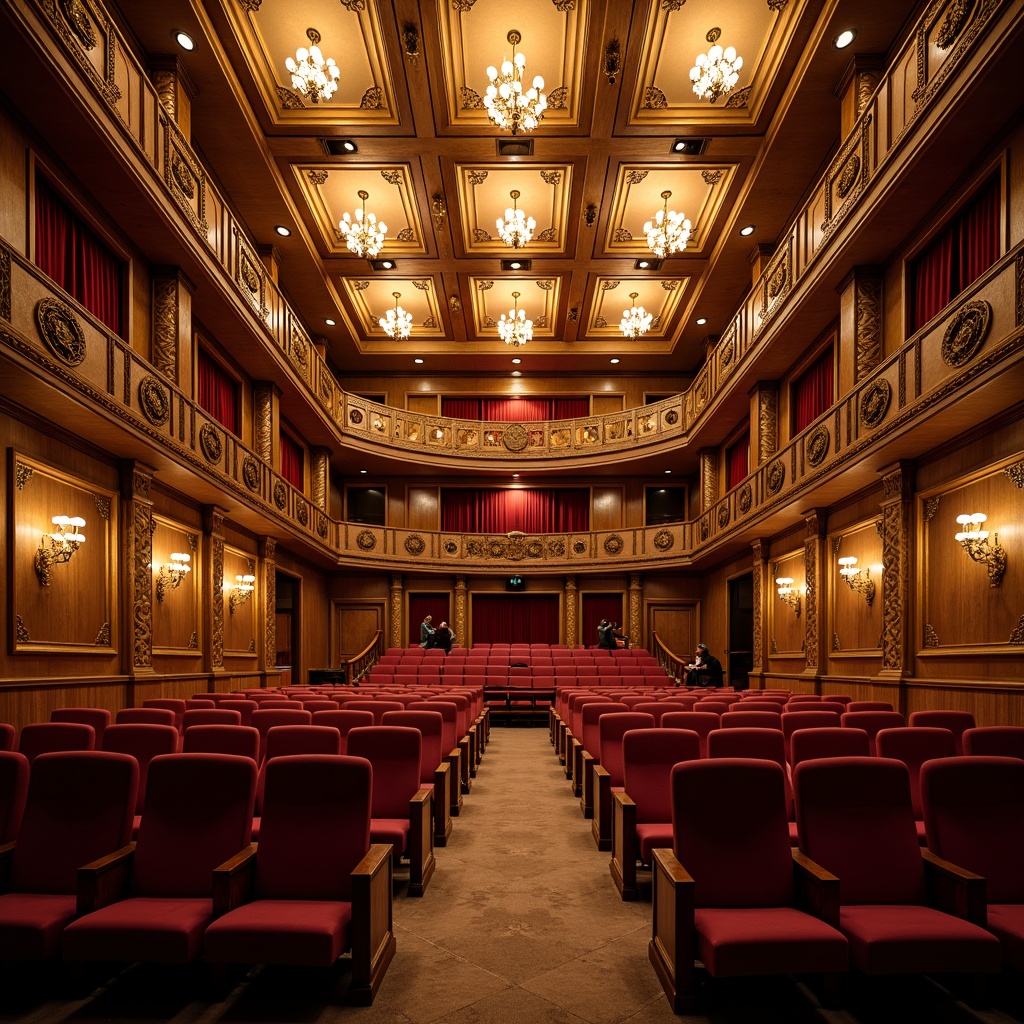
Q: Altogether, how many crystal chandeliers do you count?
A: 9